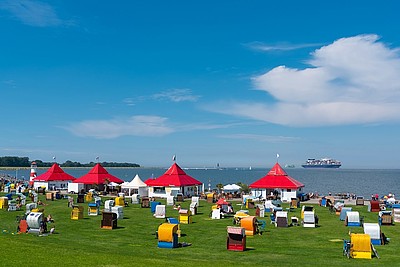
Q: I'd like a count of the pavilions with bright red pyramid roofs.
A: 4